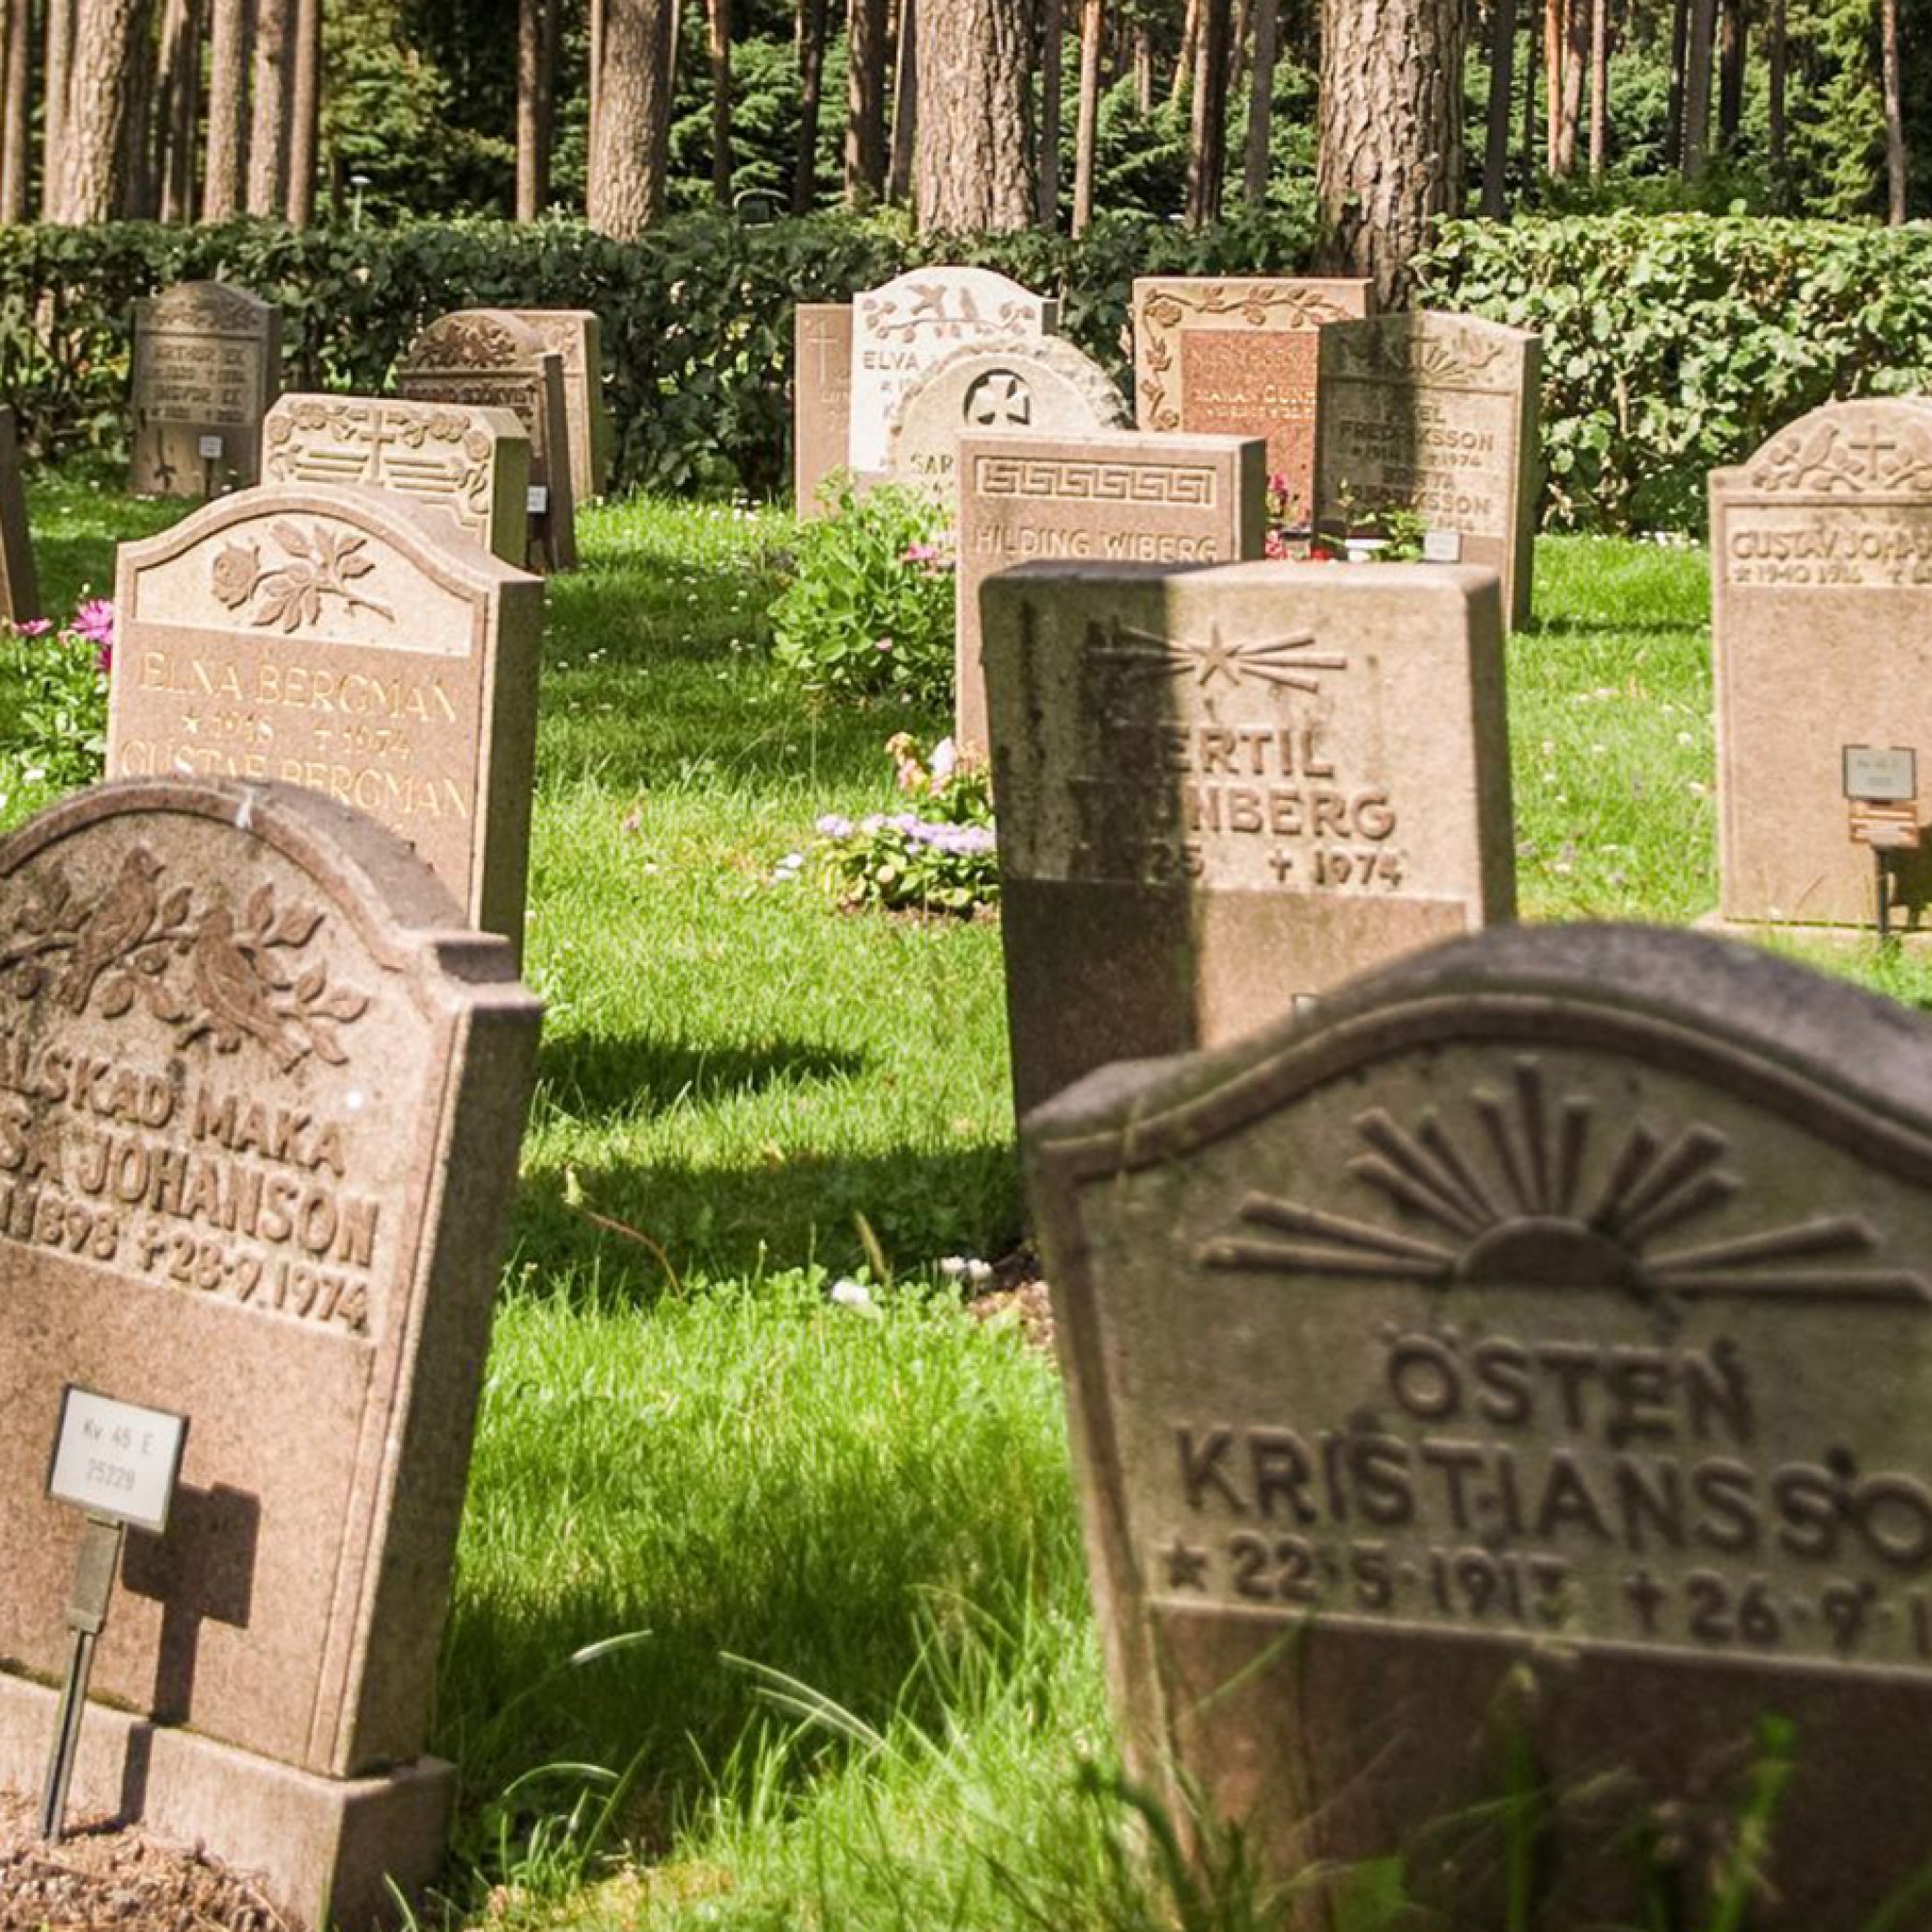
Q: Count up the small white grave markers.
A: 5